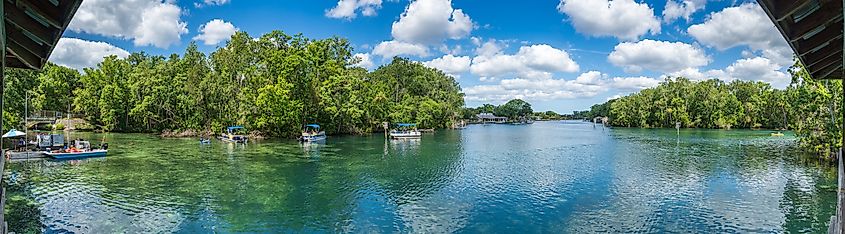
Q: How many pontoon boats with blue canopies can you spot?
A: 3